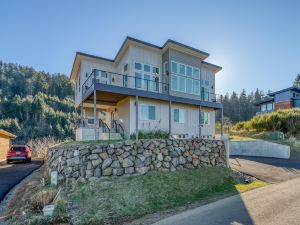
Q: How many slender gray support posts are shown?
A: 6